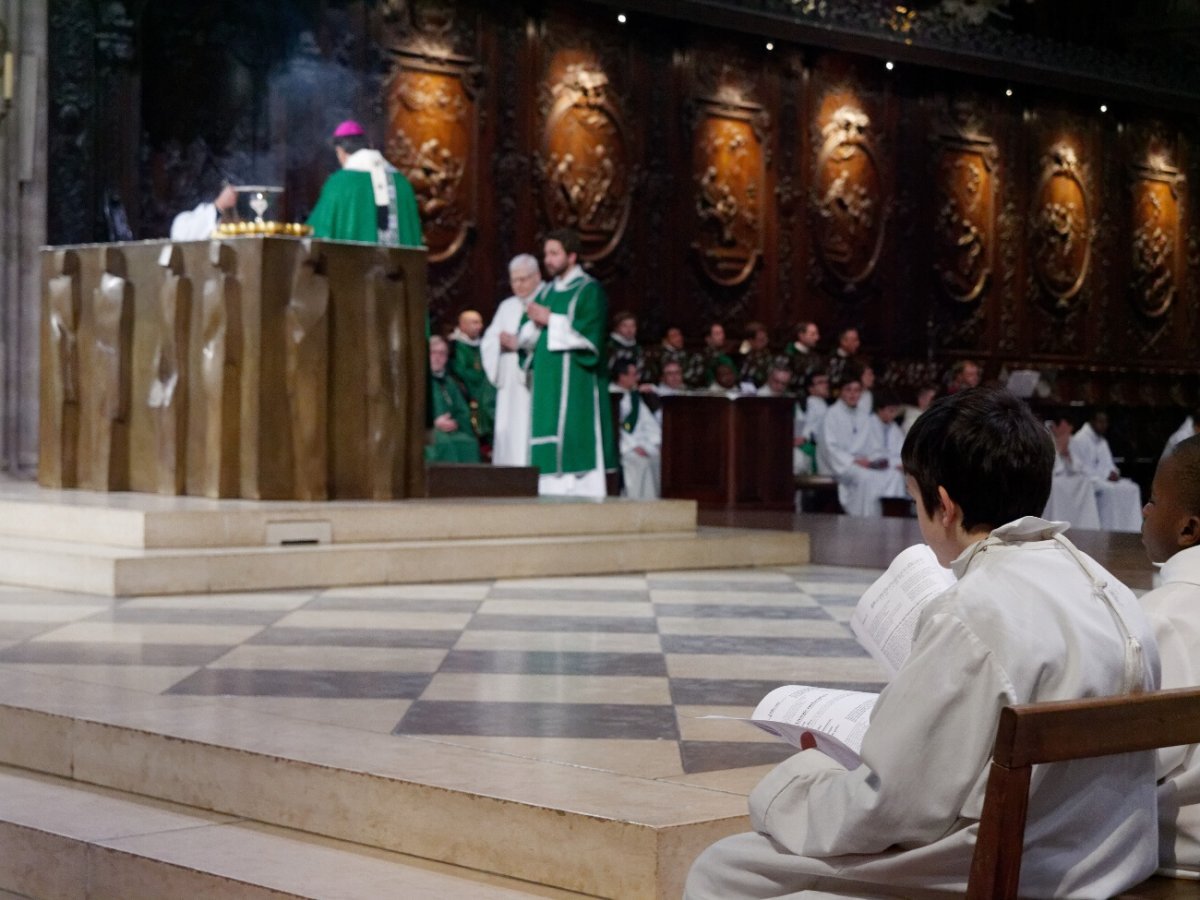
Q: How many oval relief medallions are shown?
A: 7